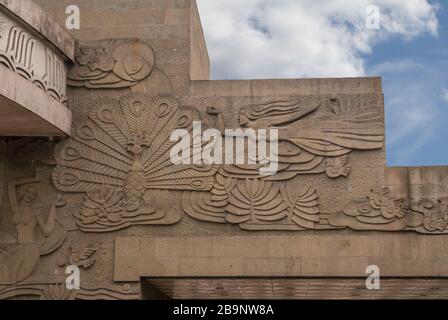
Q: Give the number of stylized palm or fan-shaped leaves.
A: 3